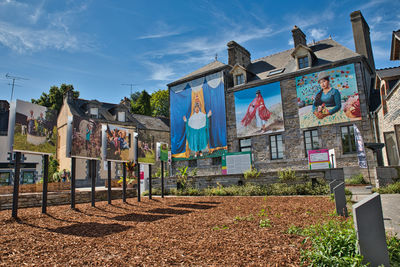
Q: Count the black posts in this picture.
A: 9